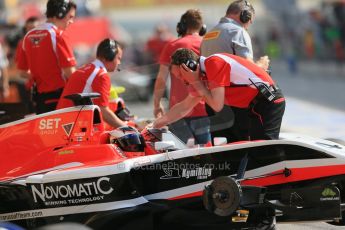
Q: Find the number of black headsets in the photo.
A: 5